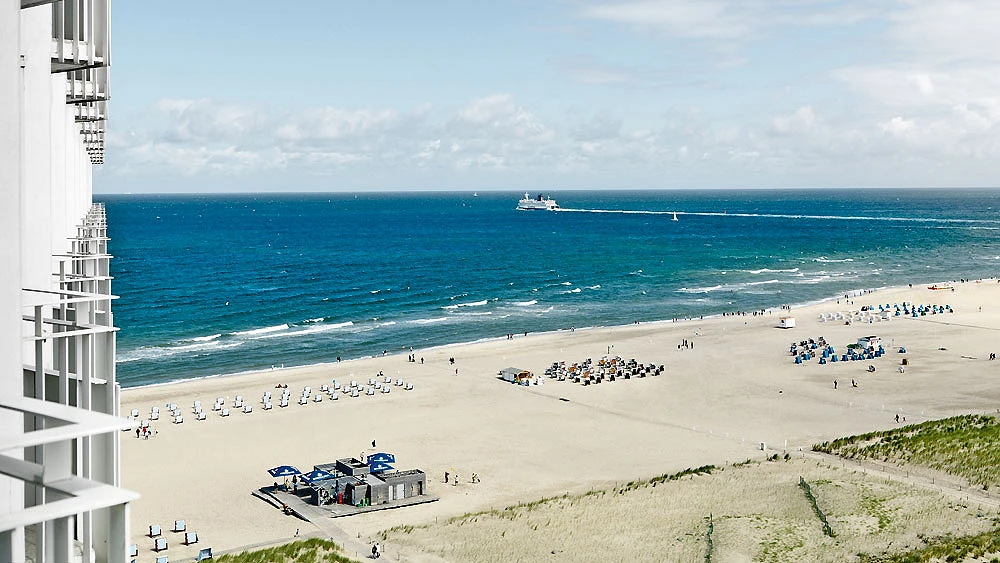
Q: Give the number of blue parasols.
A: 4